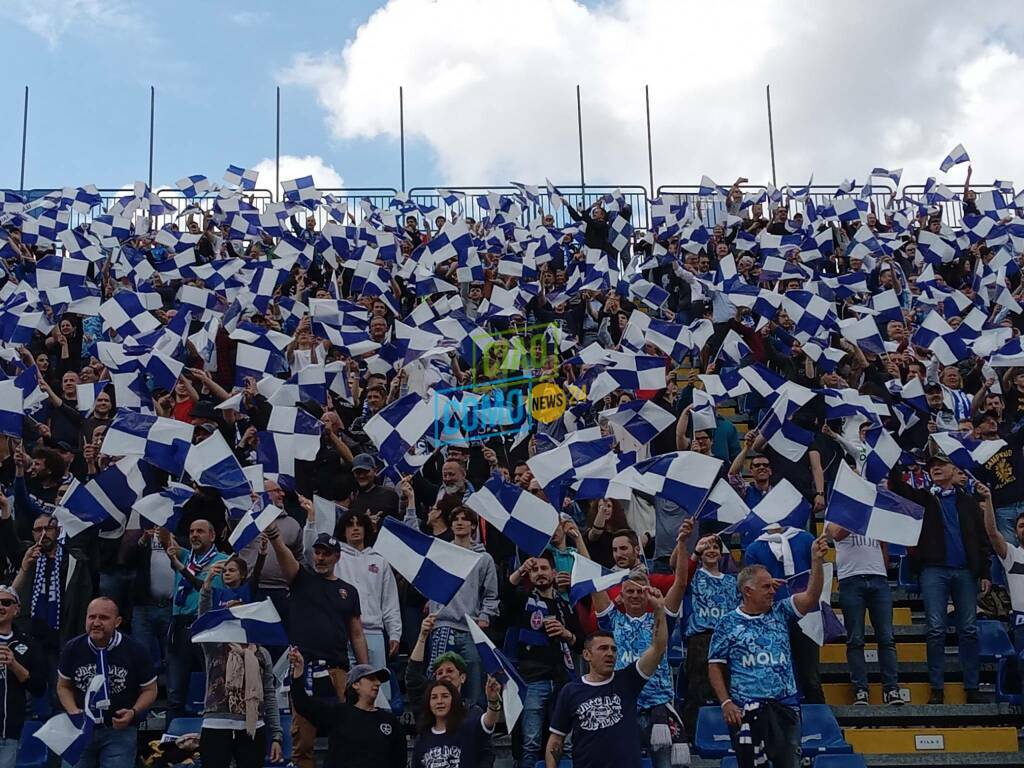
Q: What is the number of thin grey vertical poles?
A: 7